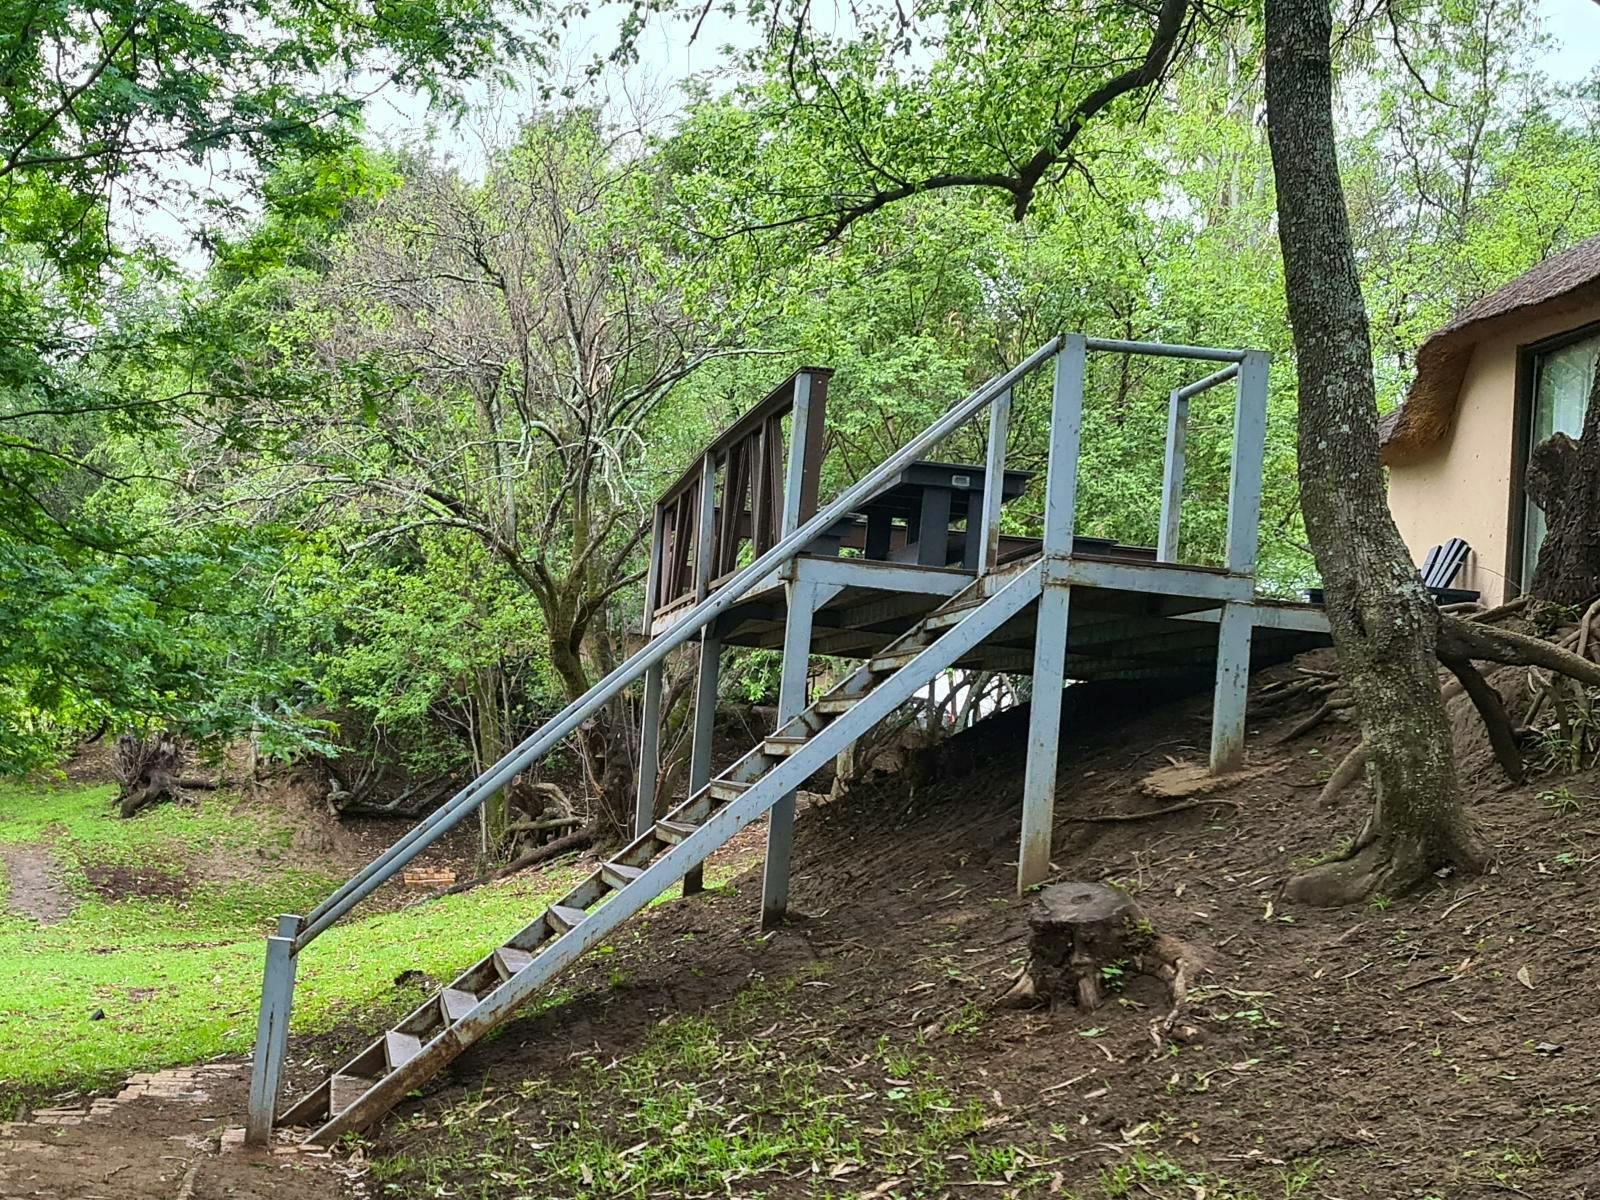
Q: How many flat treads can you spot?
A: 12